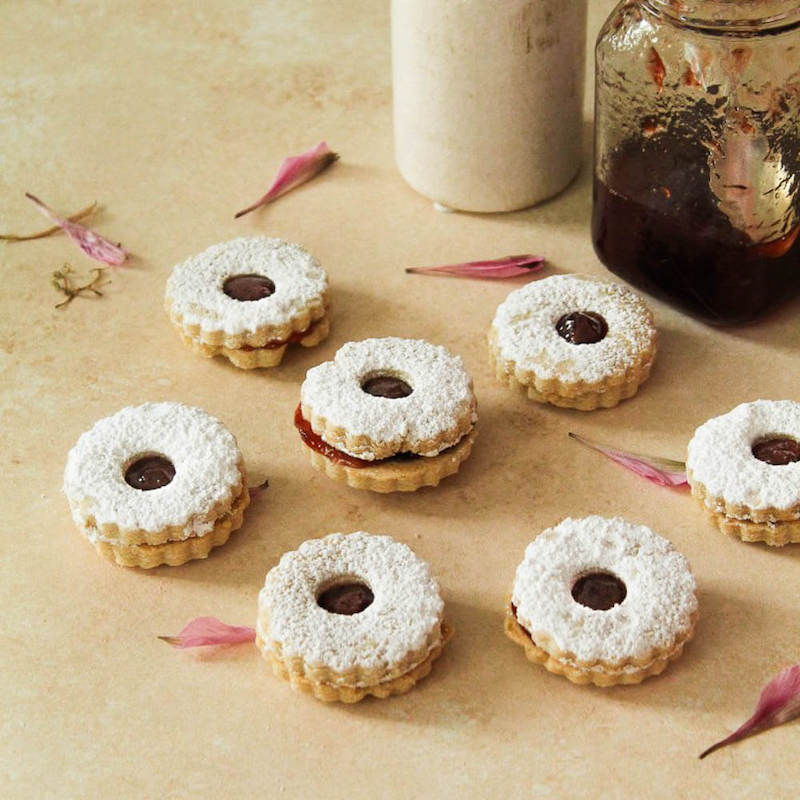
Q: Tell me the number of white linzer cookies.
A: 7